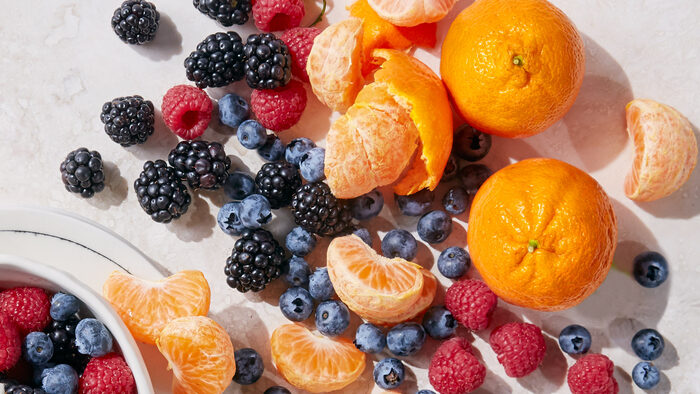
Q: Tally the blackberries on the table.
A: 11